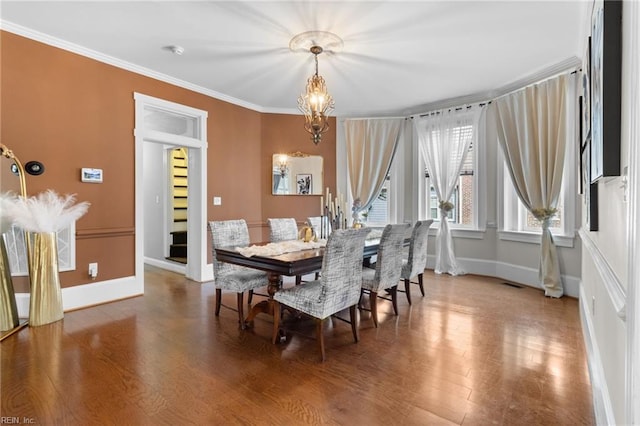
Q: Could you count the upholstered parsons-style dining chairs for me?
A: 6